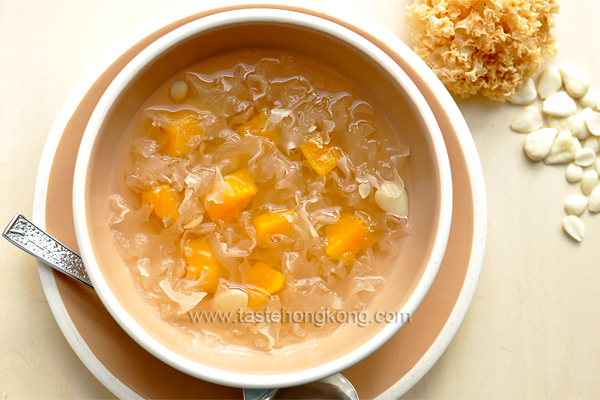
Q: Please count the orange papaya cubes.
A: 9